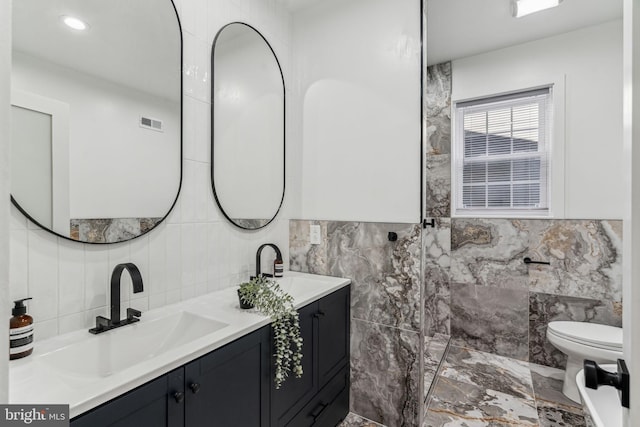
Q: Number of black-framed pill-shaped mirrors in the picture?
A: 2